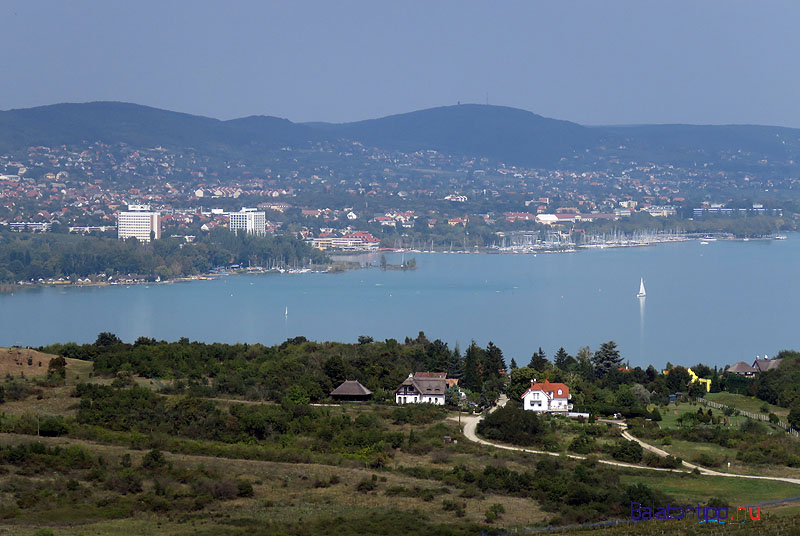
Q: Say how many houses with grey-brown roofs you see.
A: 4